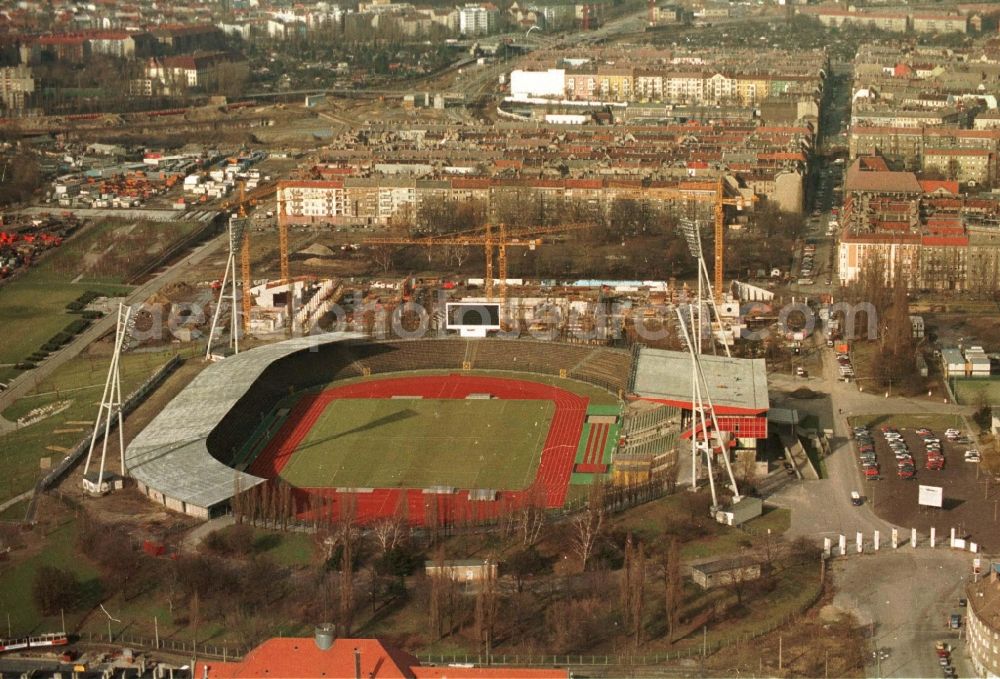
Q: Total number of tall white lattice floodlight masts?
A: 4